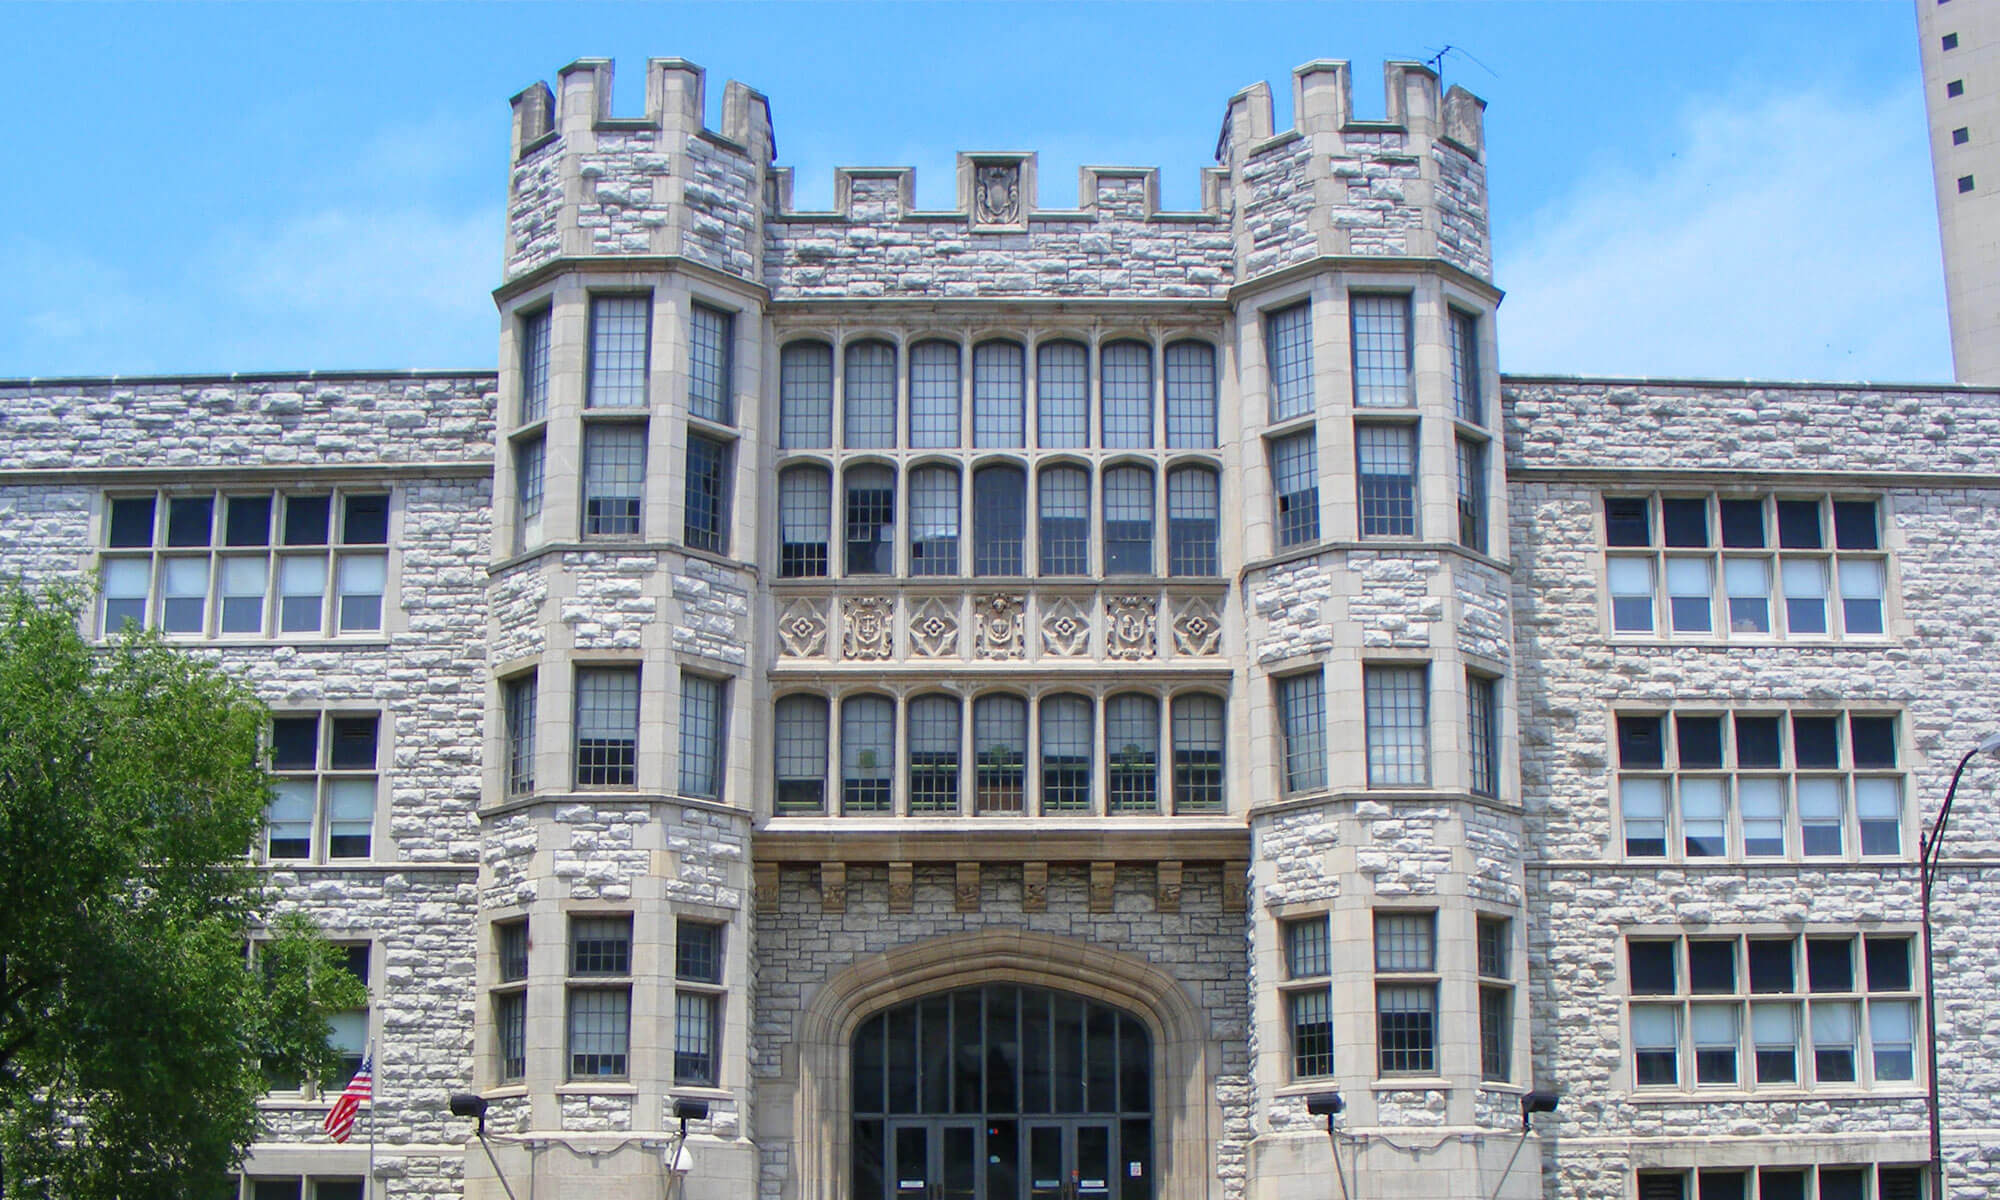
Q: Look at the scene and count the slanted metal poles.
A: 4